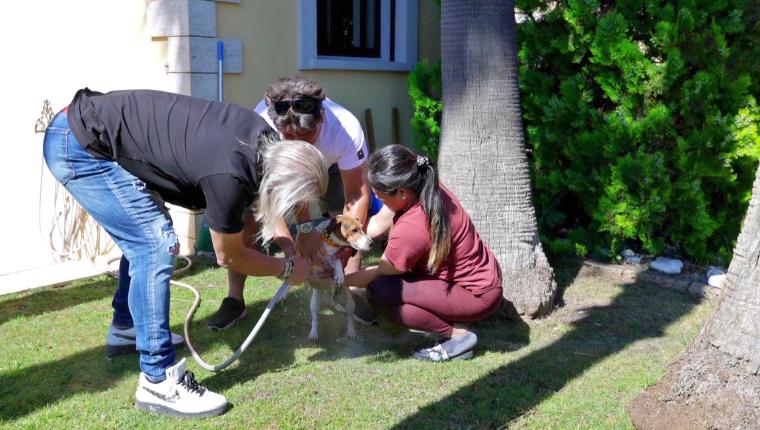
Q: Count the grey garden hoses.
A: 1